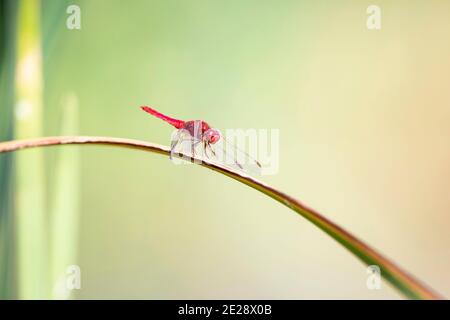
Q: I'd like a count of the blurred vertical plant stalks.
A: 2